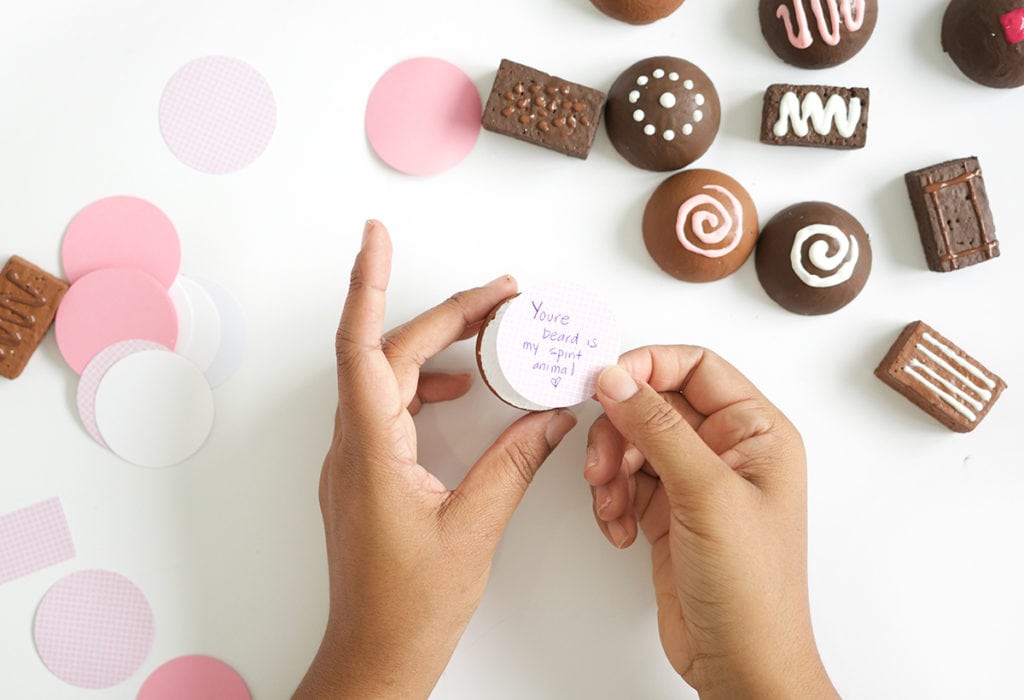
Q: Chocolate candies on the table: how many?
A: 11